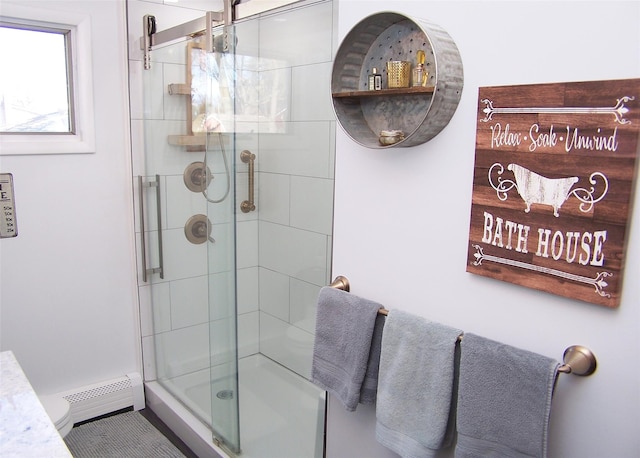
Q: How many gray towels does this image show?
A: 3